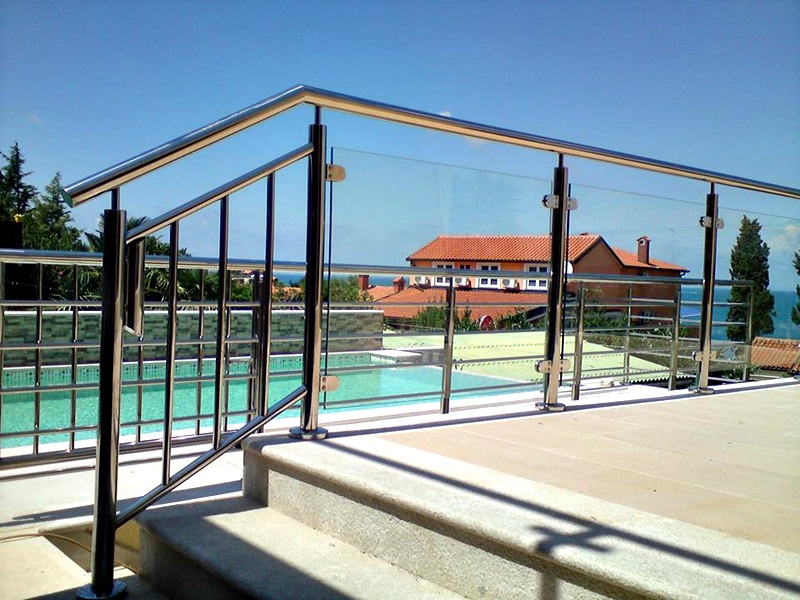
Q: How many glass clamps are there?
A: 10